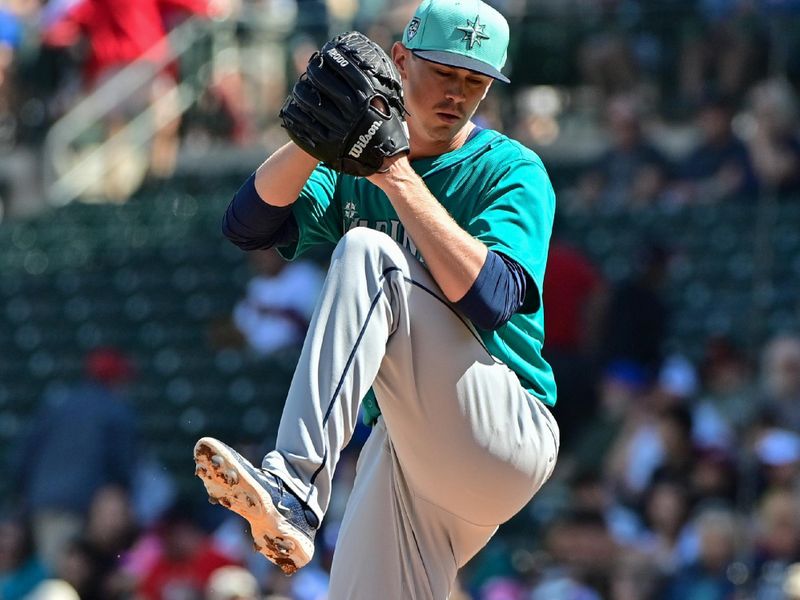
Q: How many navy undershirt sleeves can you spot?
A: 2